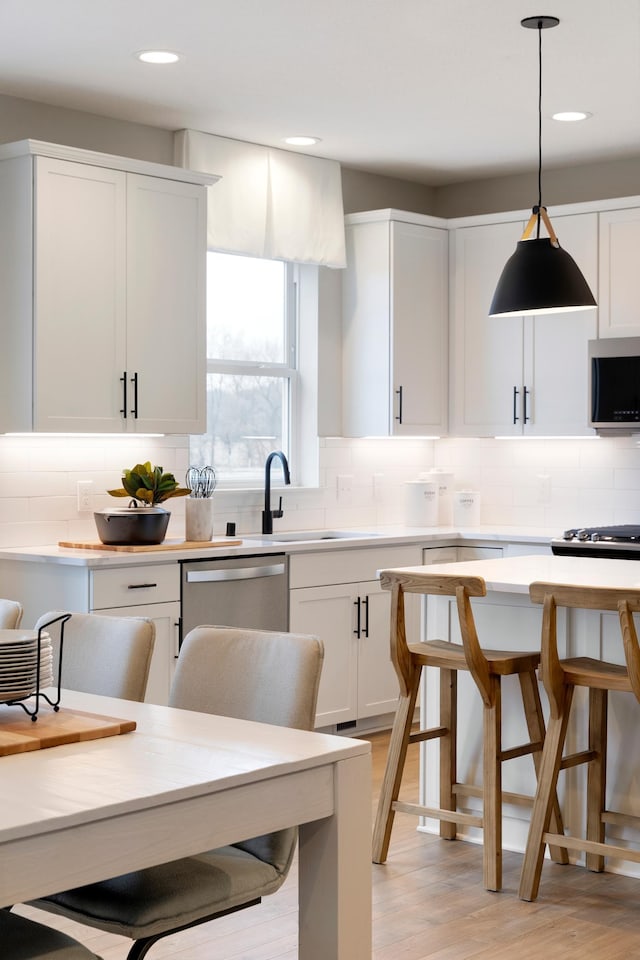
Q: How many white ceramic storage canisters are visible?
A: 3